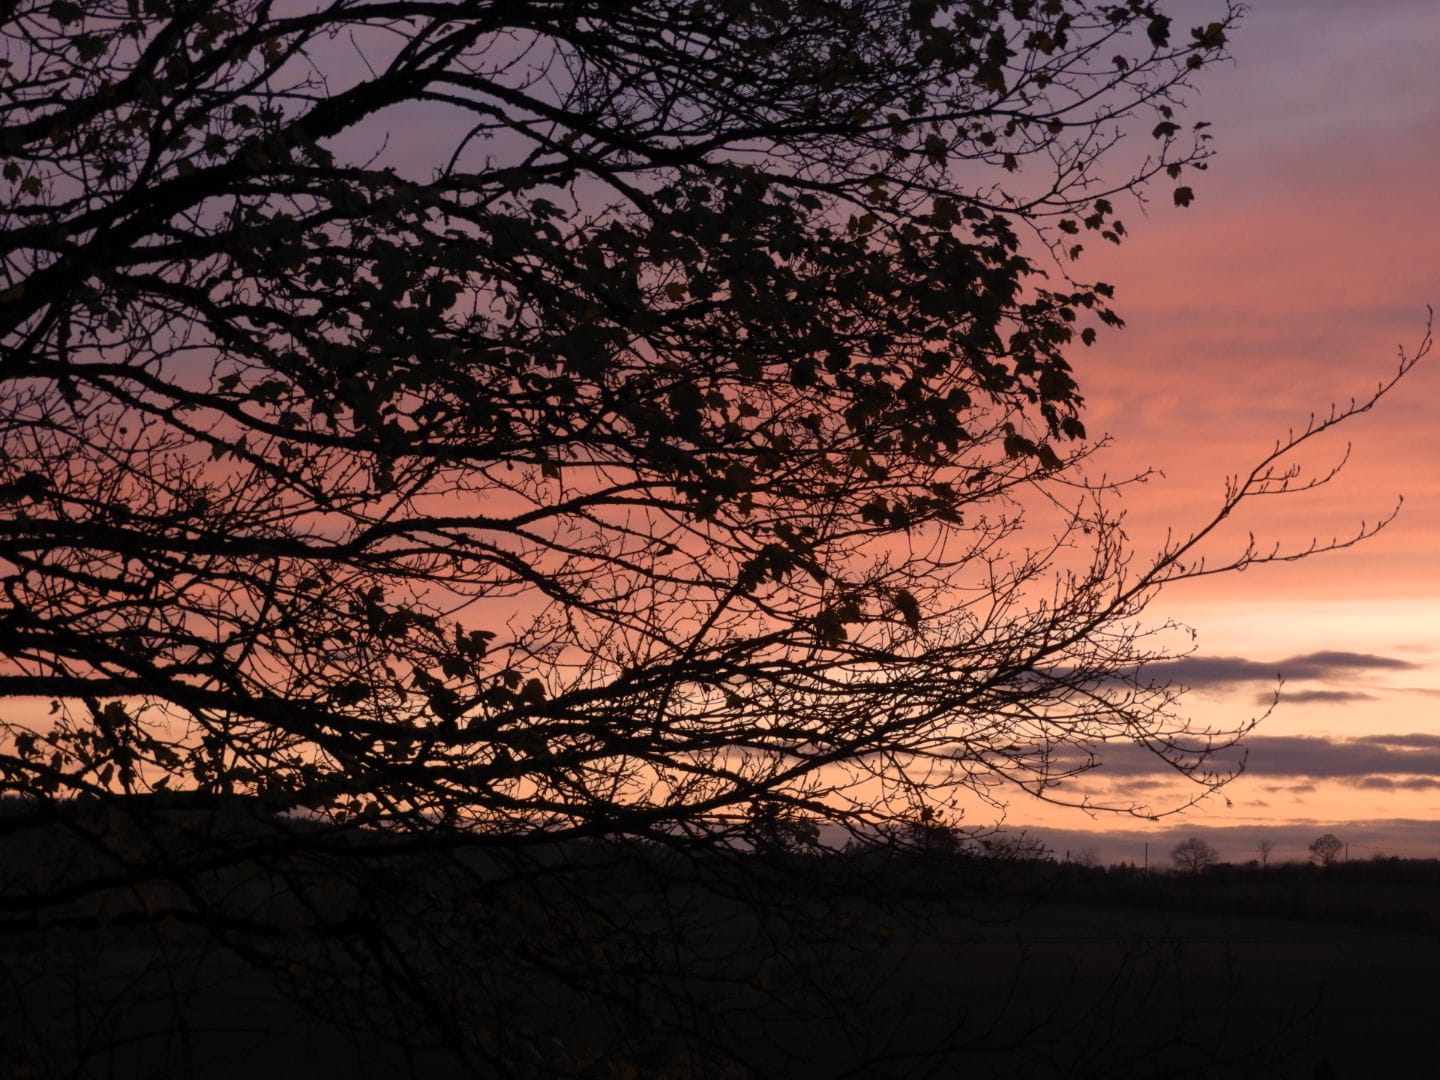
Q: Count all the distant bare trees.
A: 3